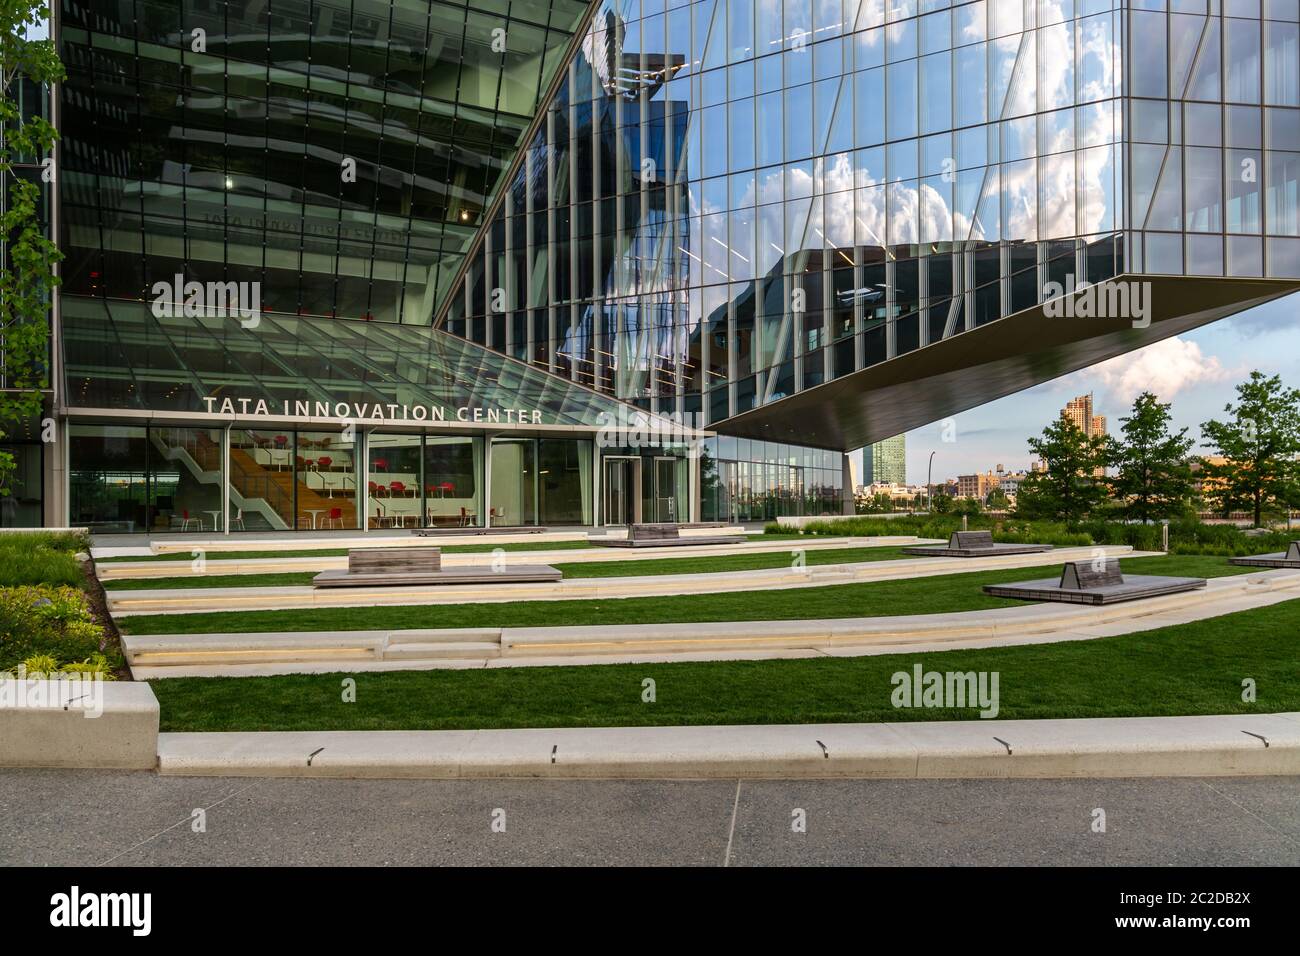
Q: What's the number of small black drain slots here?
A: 6